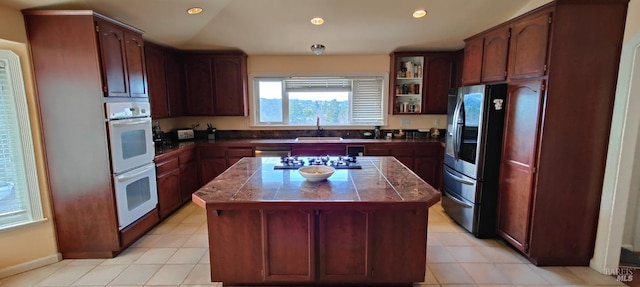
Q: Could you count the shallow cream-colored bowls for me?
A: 1